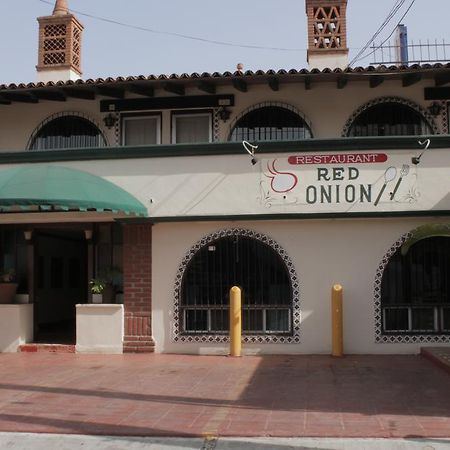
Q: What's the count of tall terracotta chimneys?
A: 2